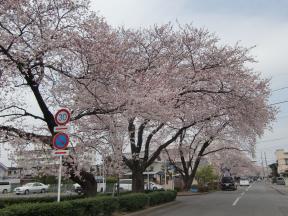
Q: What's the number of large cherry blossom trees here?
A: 3